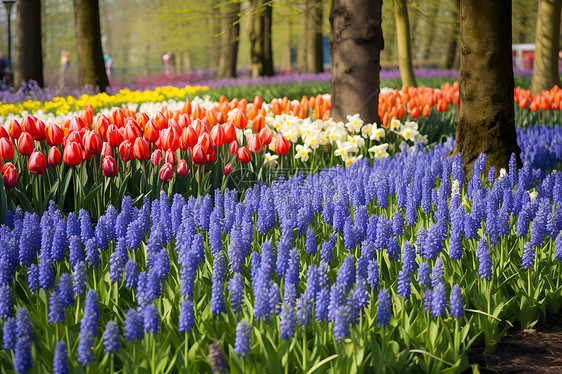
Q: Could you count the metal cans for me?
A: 0